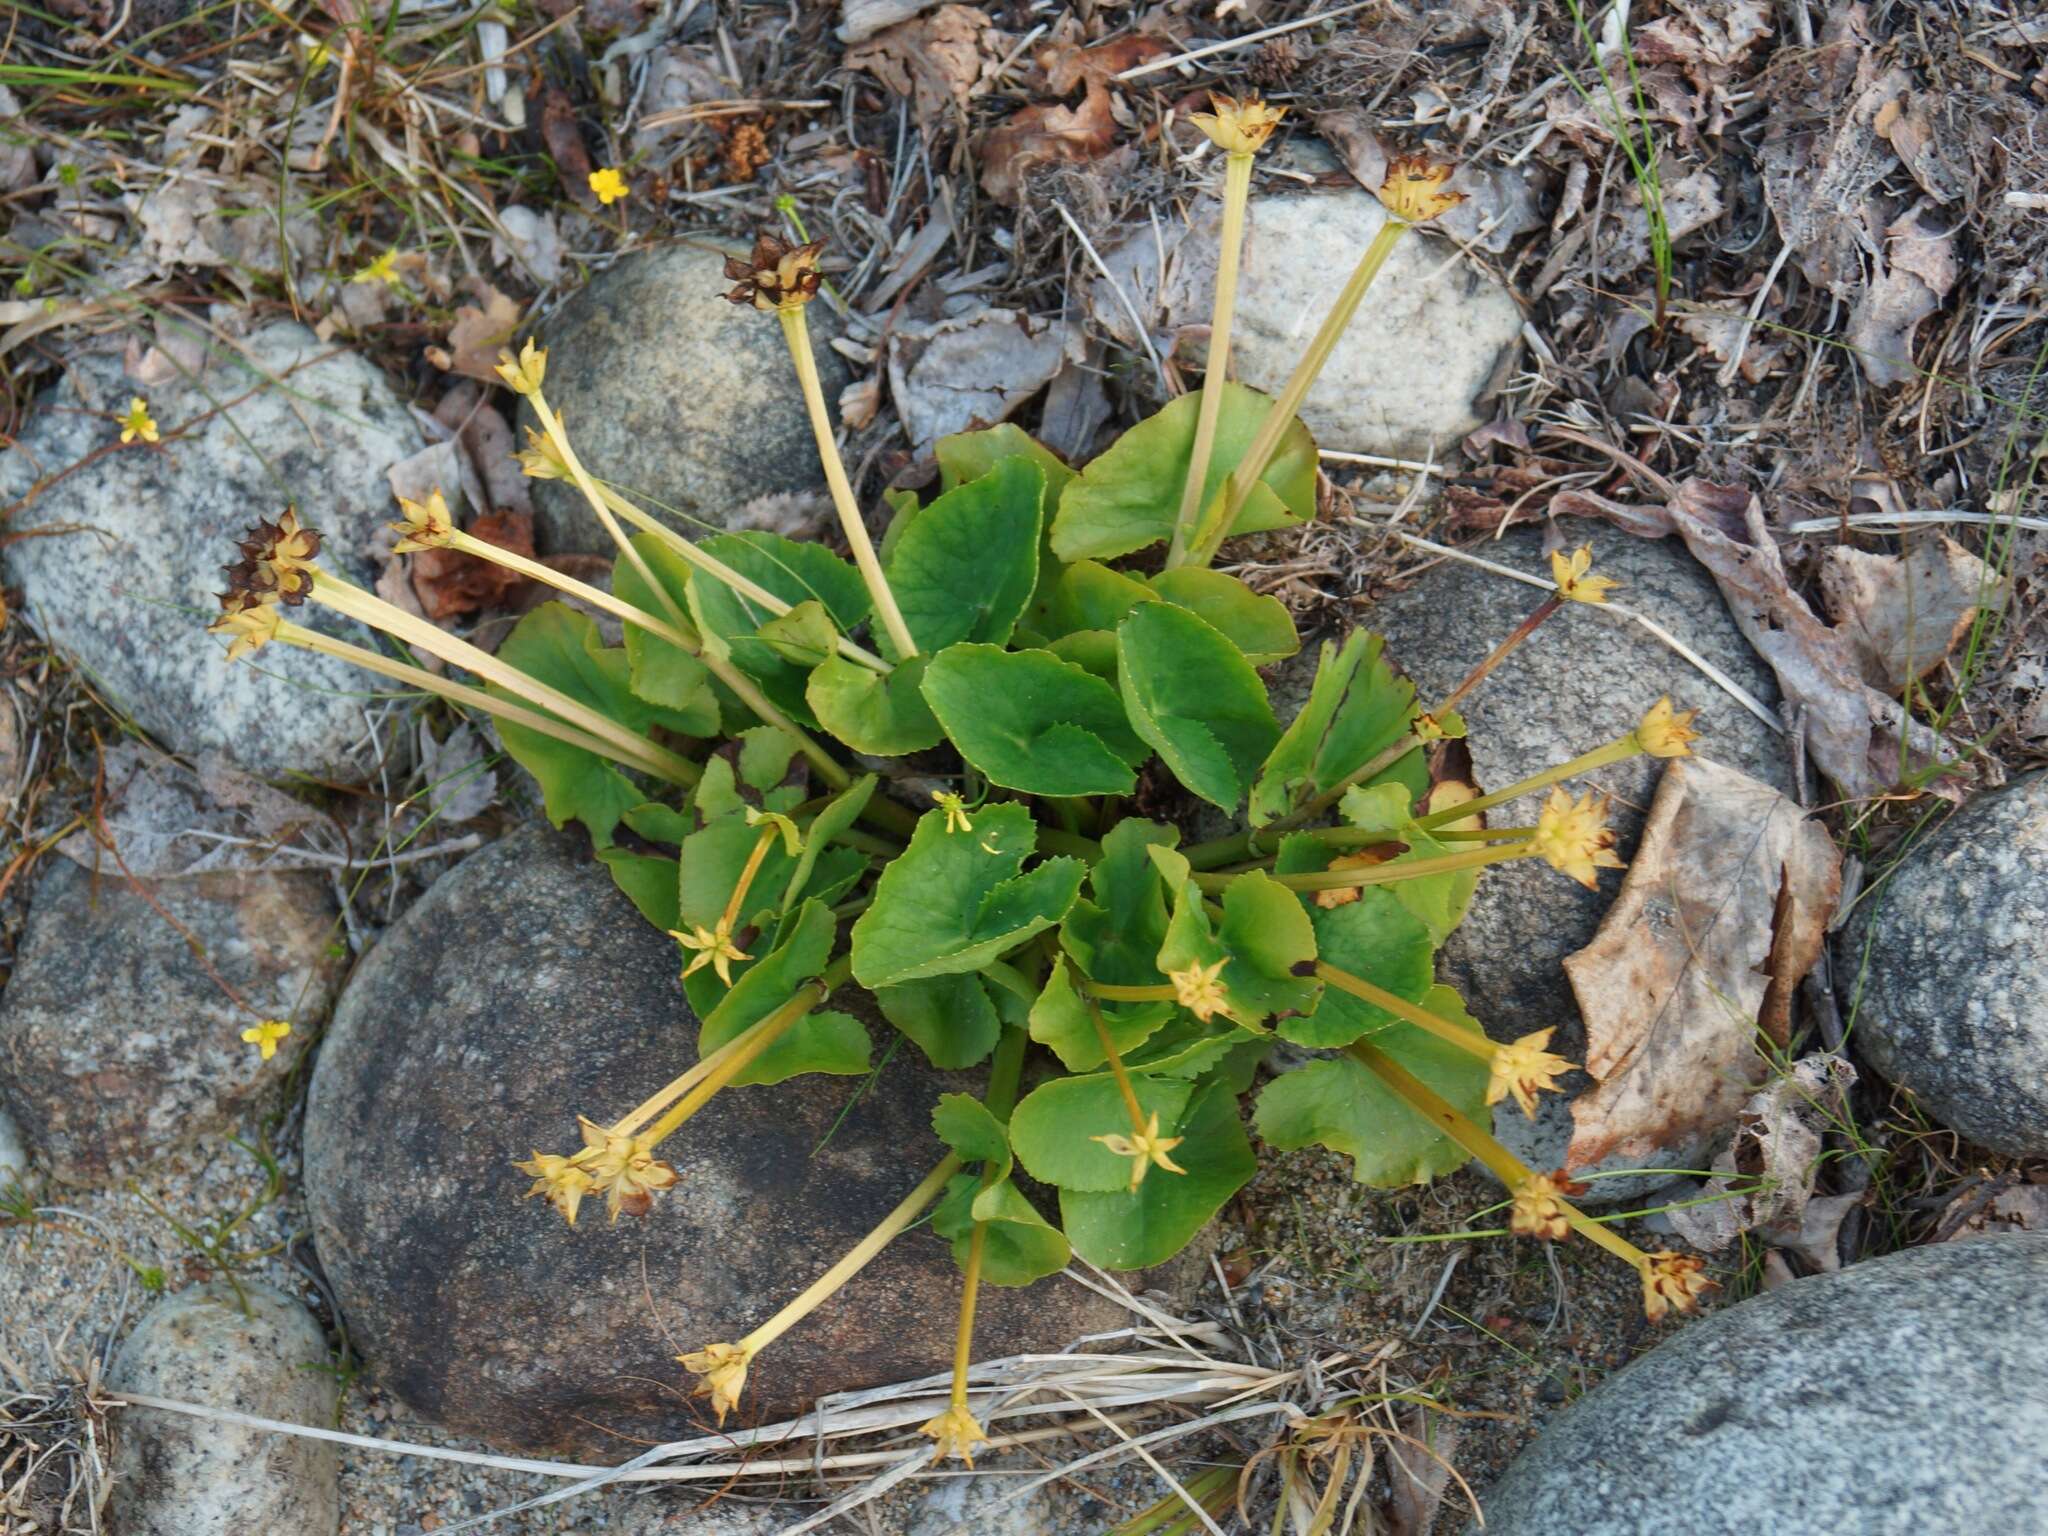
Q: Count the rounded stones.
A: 9